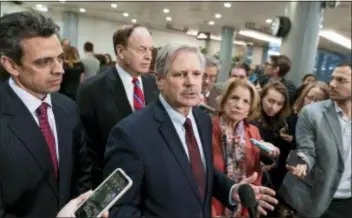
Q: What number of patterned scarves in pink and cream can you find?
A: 1